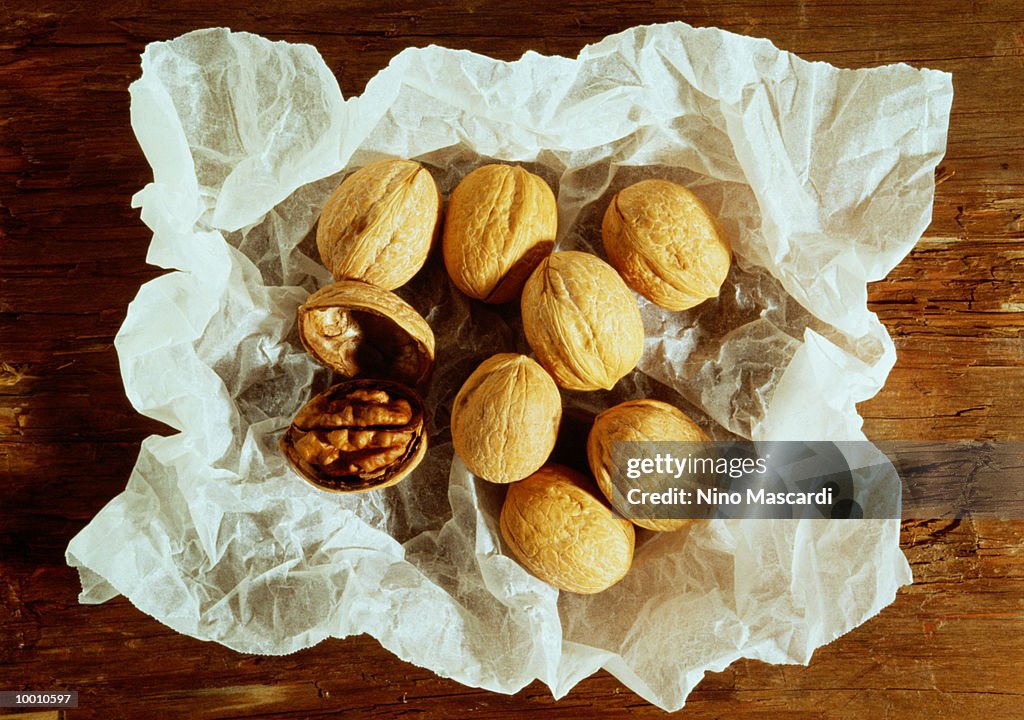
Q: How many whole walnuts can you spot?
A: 7